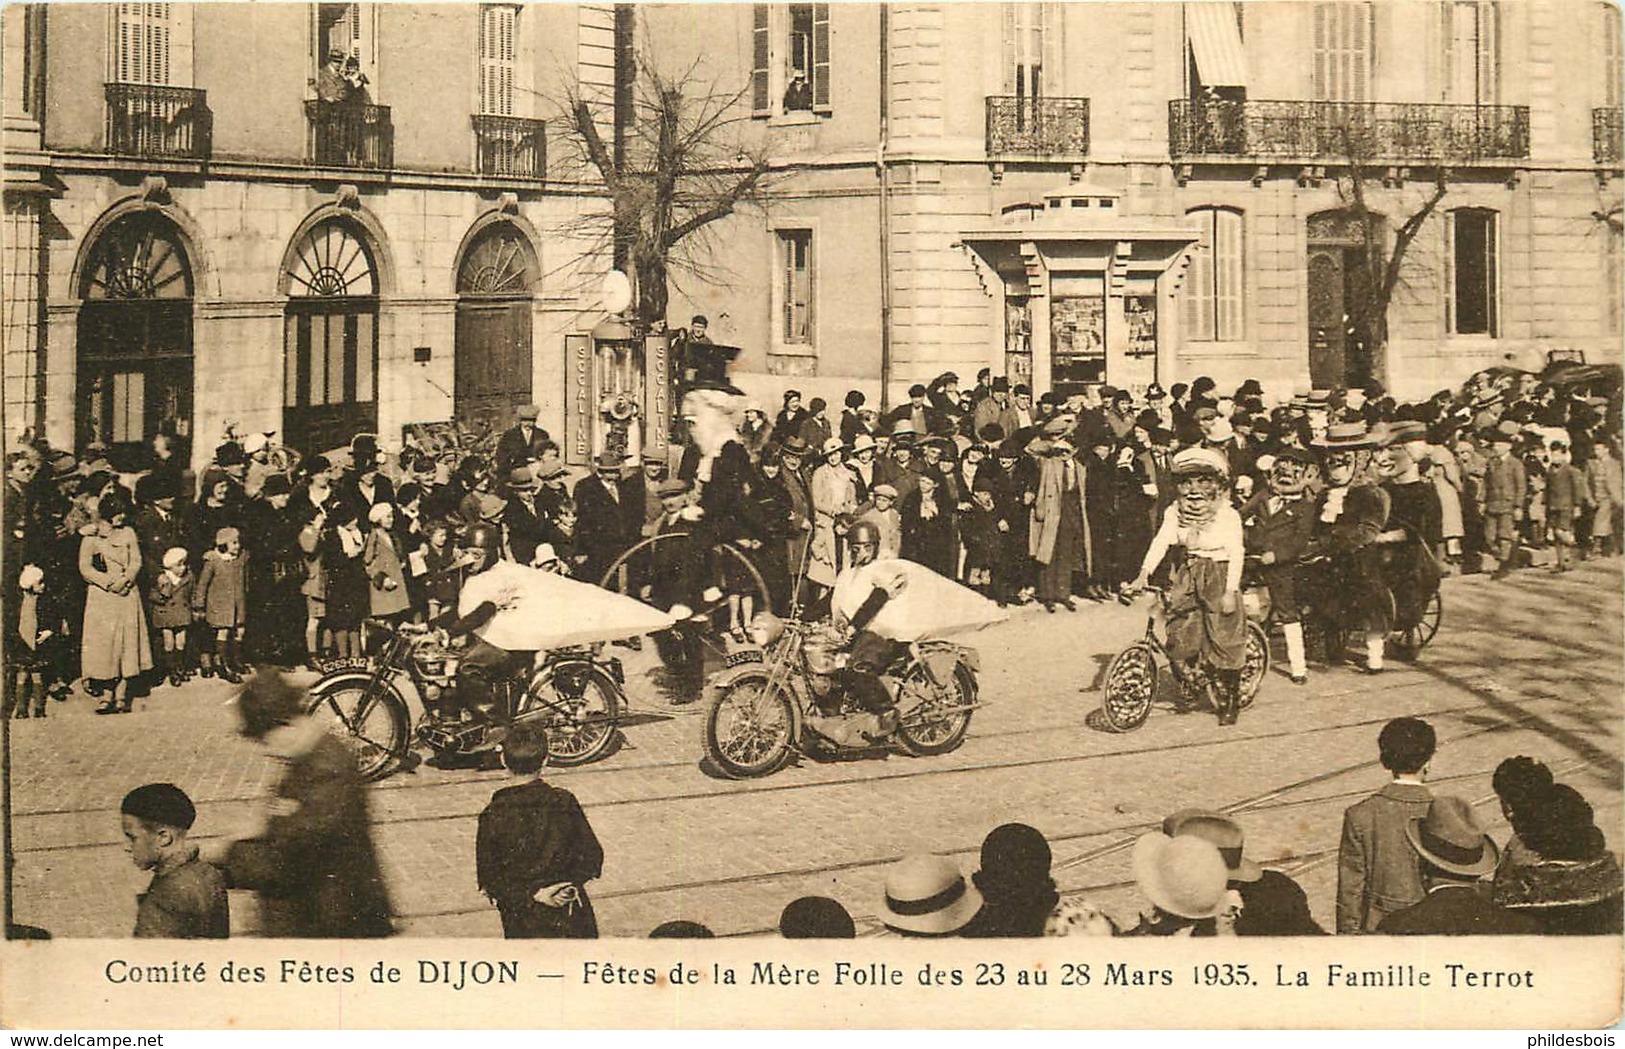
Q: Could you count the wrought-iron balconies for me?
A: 6